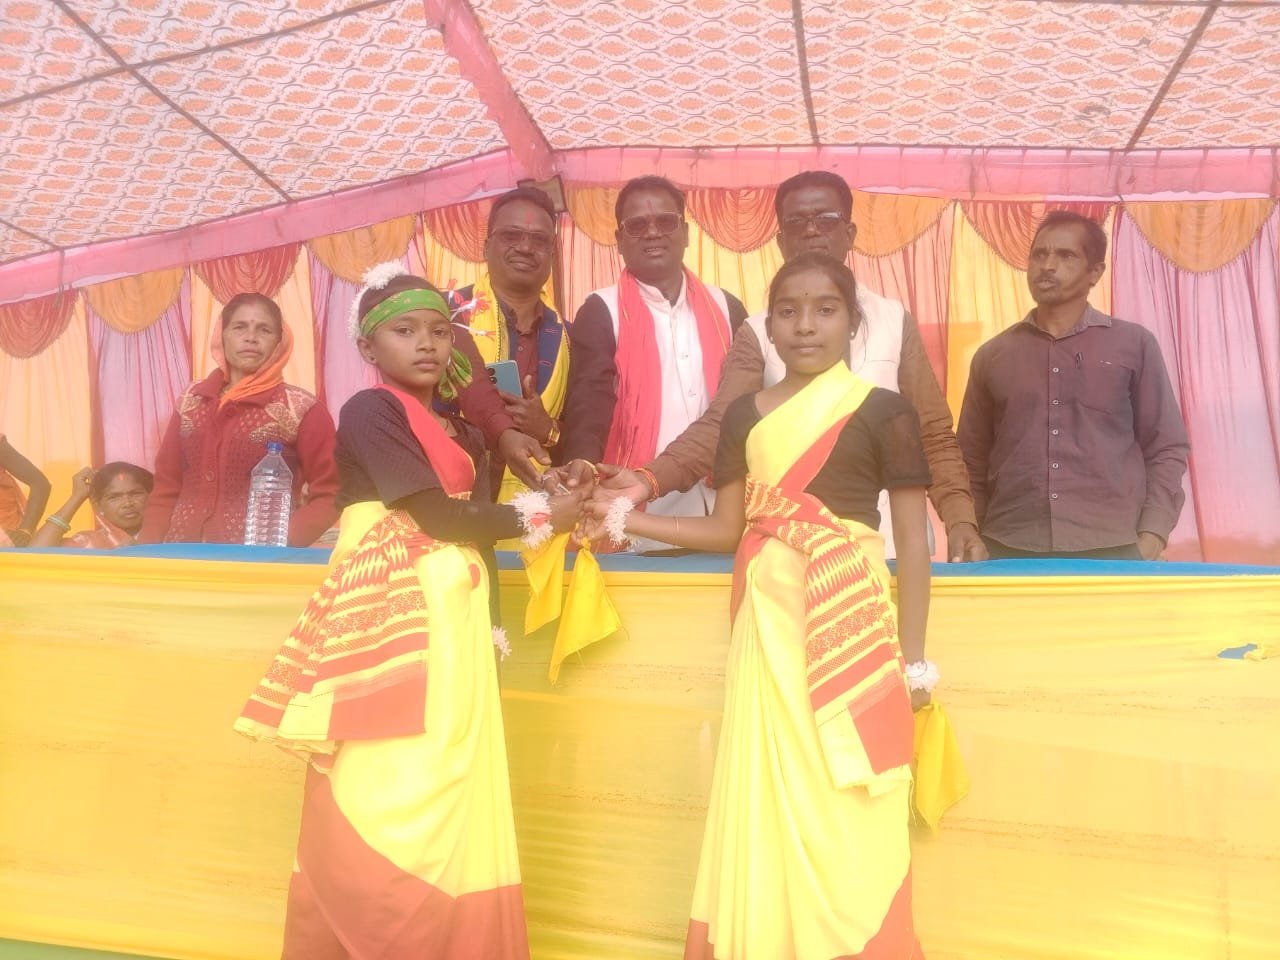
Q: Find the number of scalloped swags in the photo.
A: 10